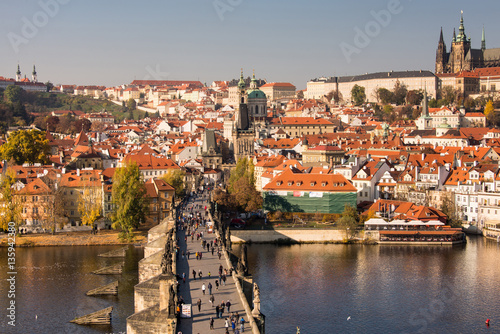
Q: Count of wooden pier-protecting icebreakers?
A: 4